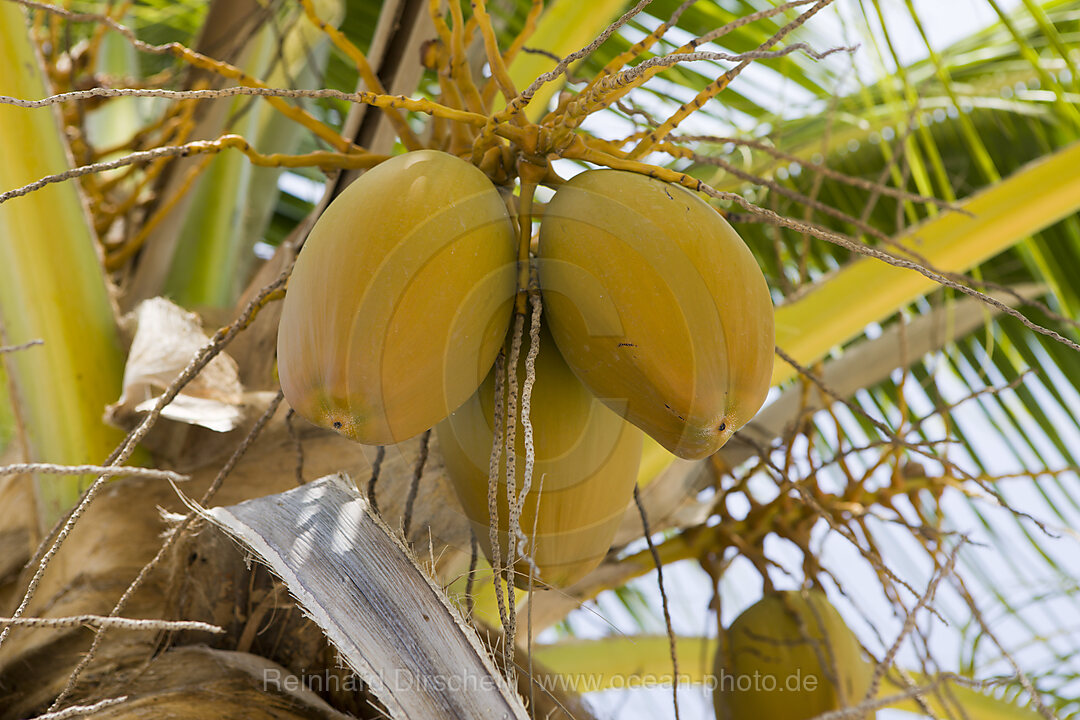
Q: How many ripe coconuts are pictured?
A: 4